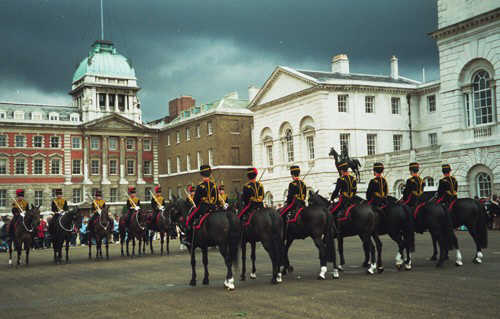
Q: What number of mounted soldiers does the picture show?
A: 14